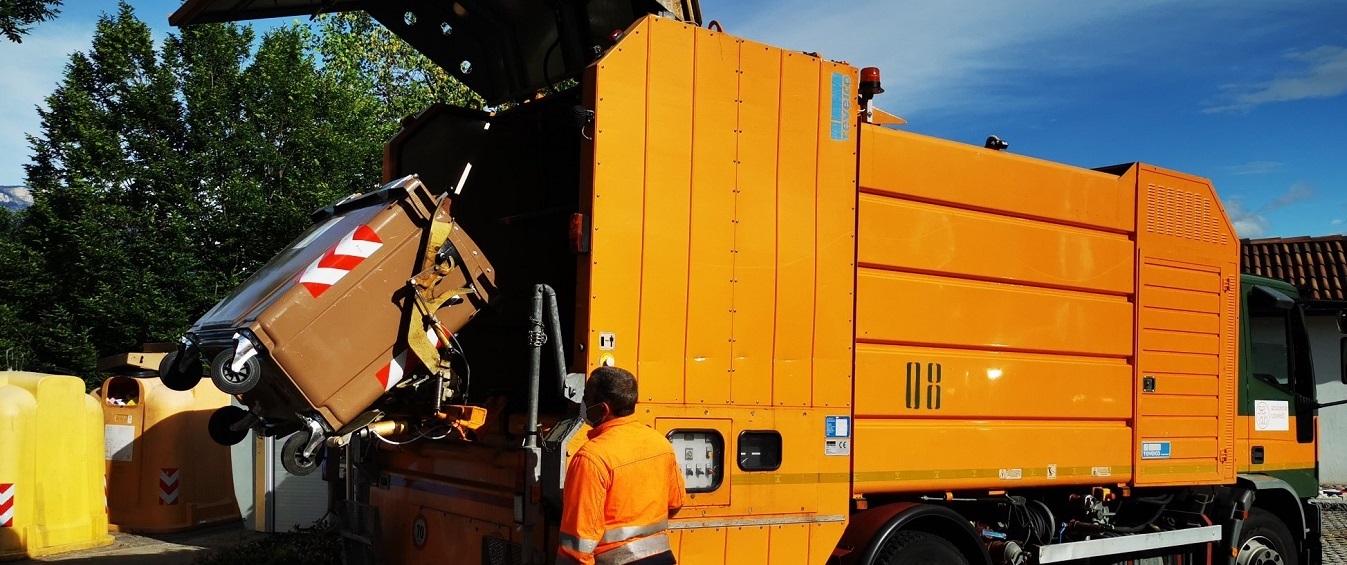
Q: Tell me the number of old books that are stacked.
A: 0